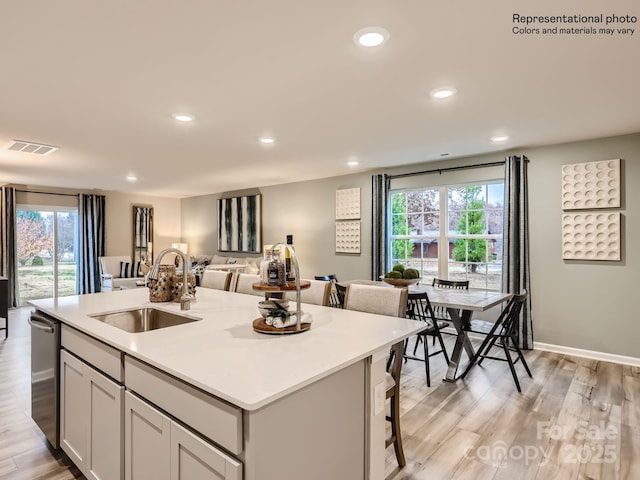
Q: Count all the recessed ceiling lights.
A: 7